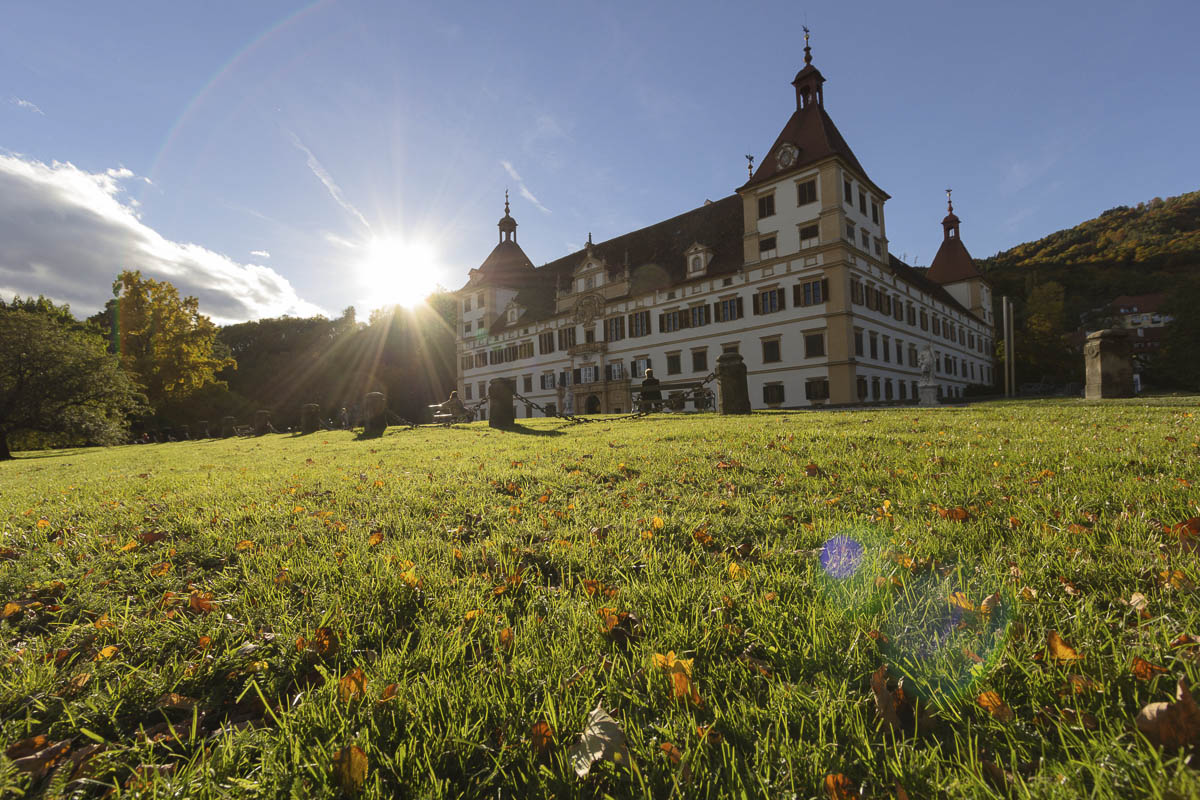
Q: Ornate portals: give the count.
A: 1